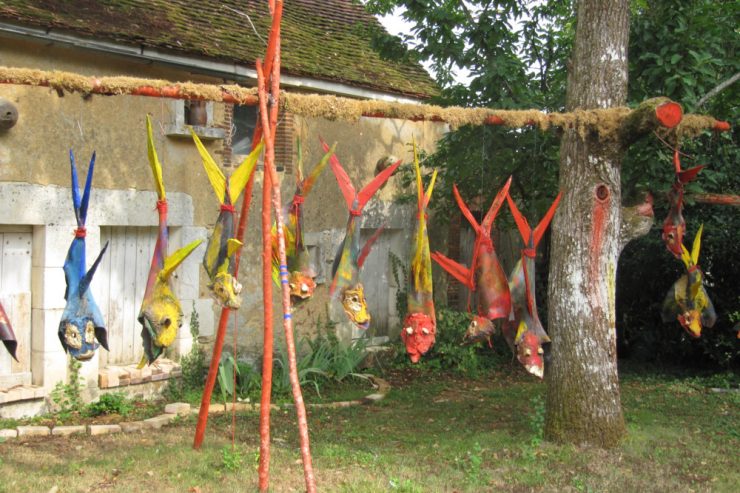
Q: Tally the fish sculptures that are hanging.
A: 11